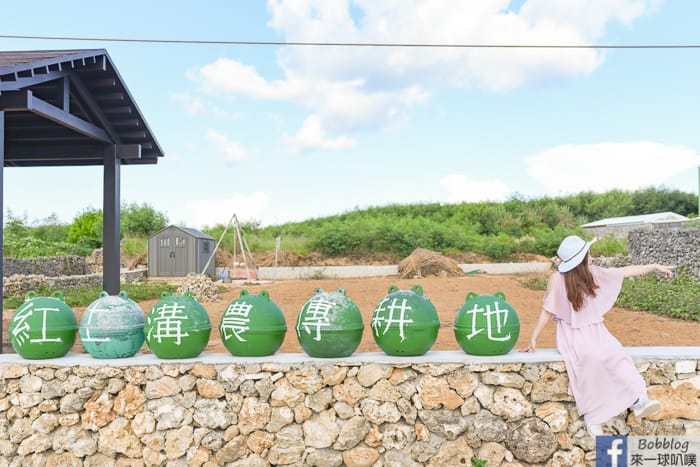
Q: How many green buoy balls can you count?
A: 7